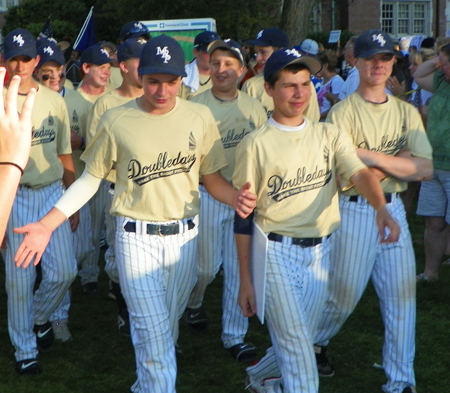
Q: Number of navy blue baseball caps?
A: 13